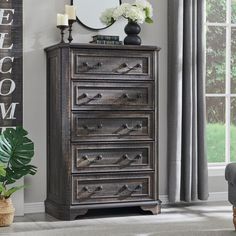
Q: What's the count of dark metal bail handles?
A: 10